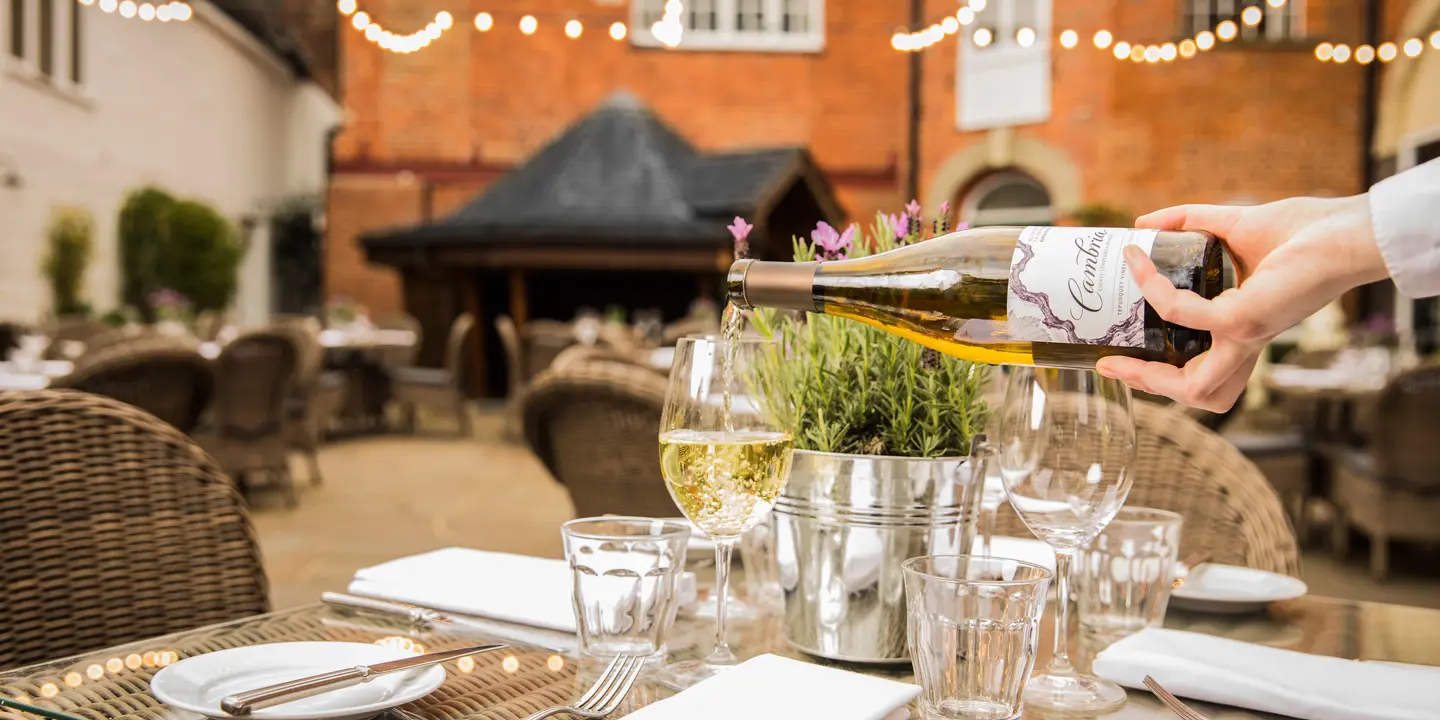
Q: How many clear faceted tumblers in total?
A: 3